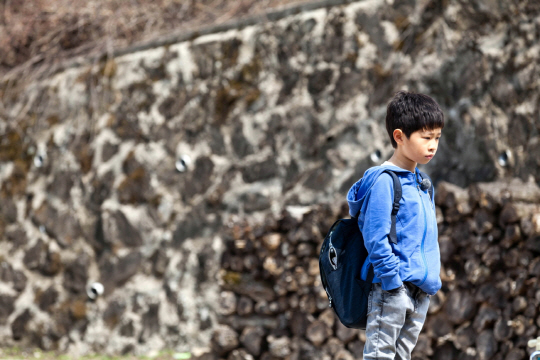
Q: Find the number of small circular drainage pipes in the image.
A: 5